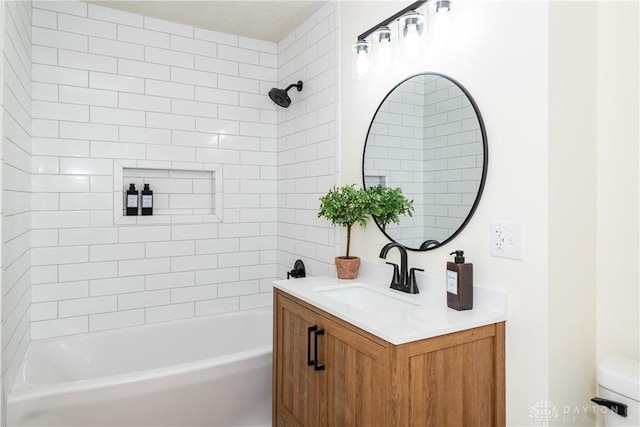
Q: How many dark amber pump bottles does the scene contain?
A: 3